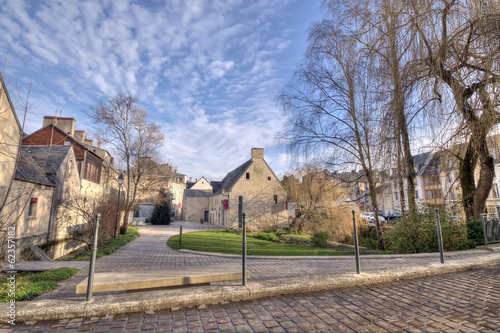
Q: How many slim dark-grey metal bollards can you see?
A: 4